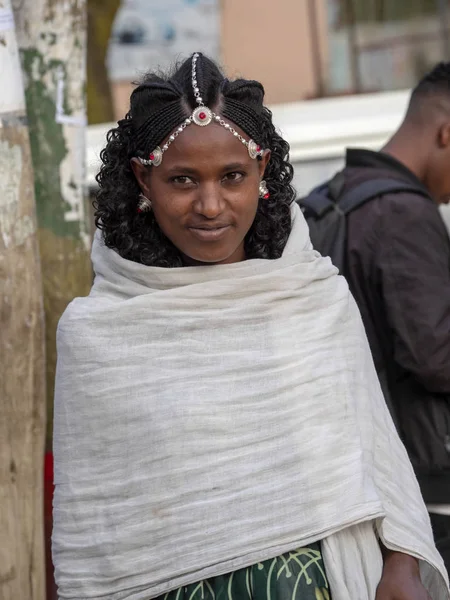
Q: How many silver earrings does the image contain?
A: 2